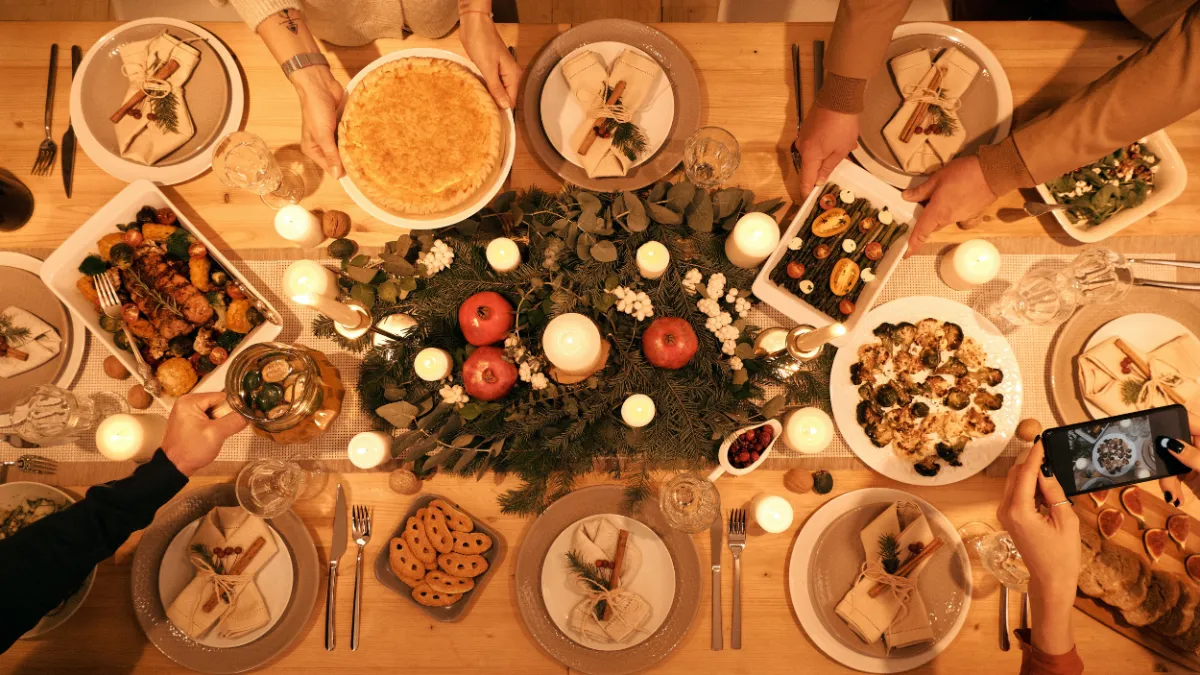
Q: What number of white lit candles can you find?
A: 15